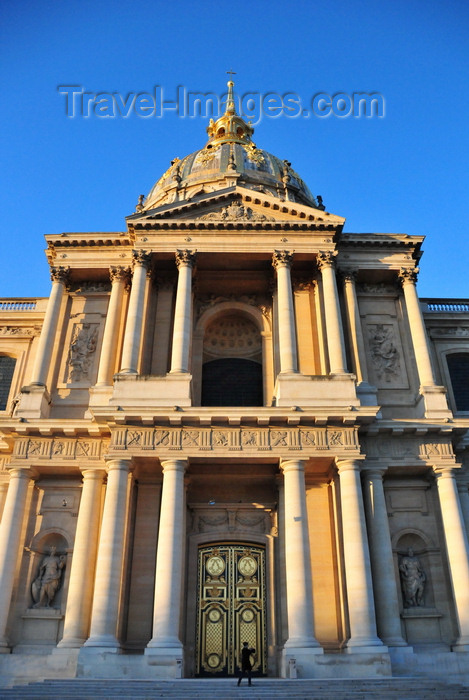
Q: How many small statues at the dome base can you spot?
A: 5